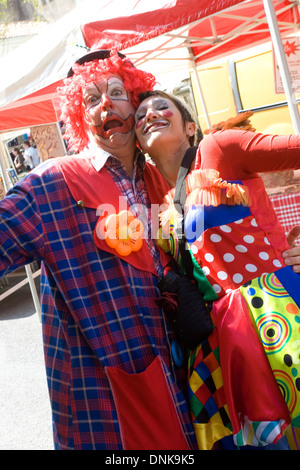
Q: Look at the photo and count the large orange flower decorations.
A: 1